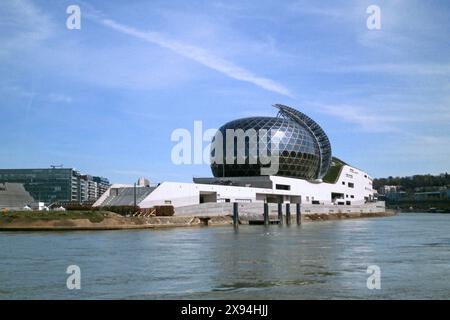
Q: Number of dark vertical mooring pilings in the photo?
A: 5